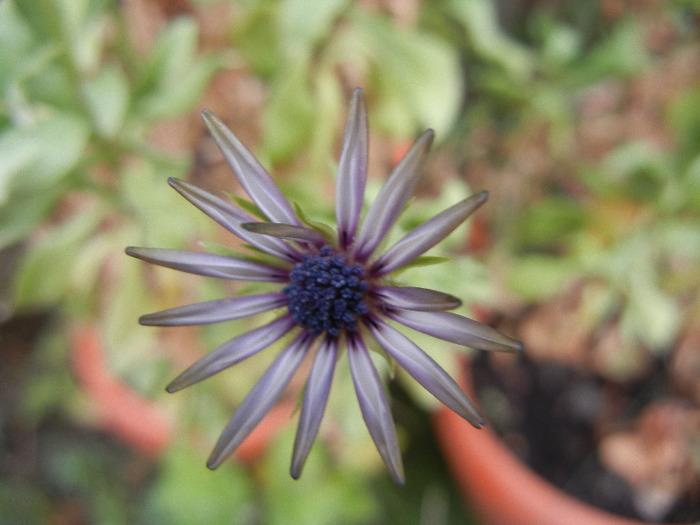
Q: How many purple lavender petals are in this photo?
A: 15